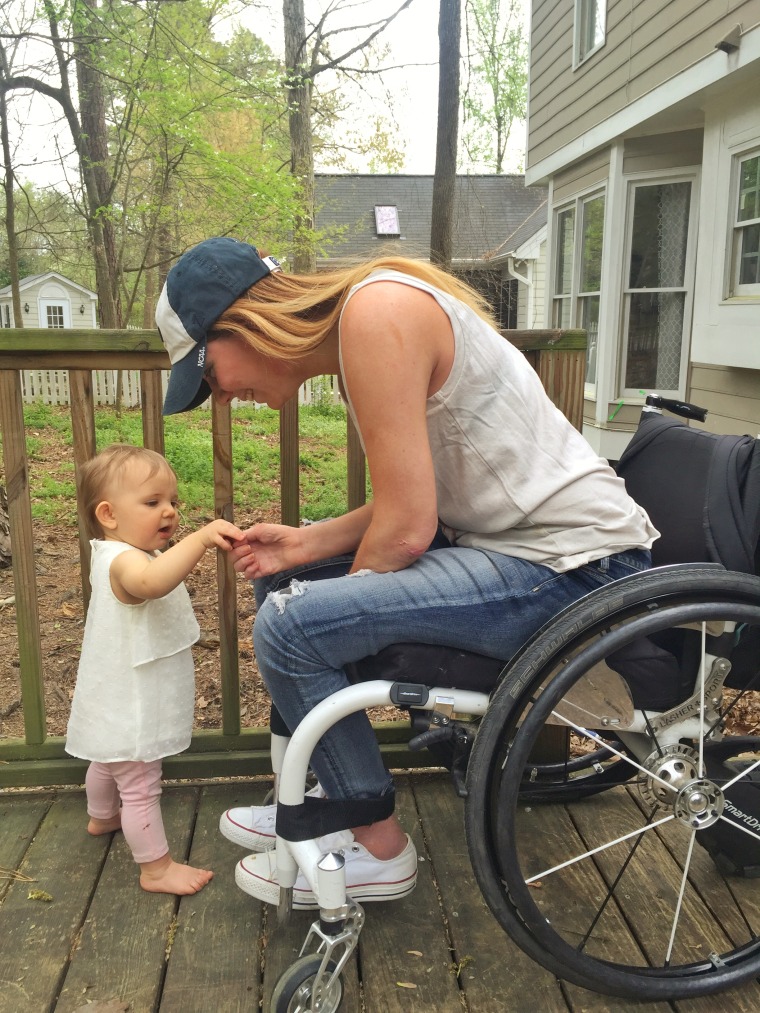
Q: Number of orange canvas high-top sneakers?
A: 0